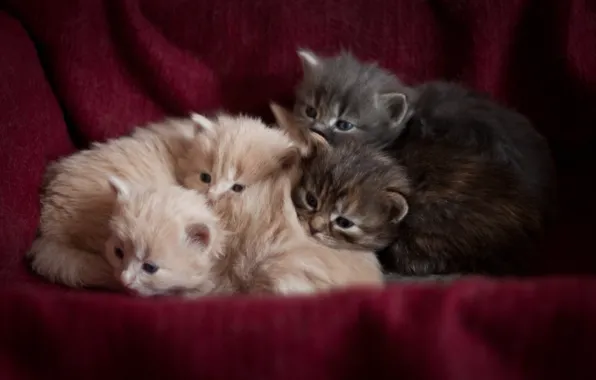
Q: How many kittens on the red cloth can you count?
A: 4